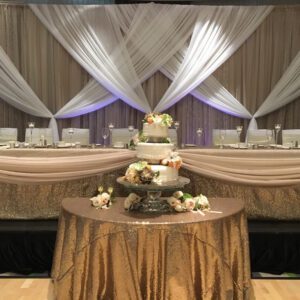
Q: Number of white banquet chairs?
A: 8